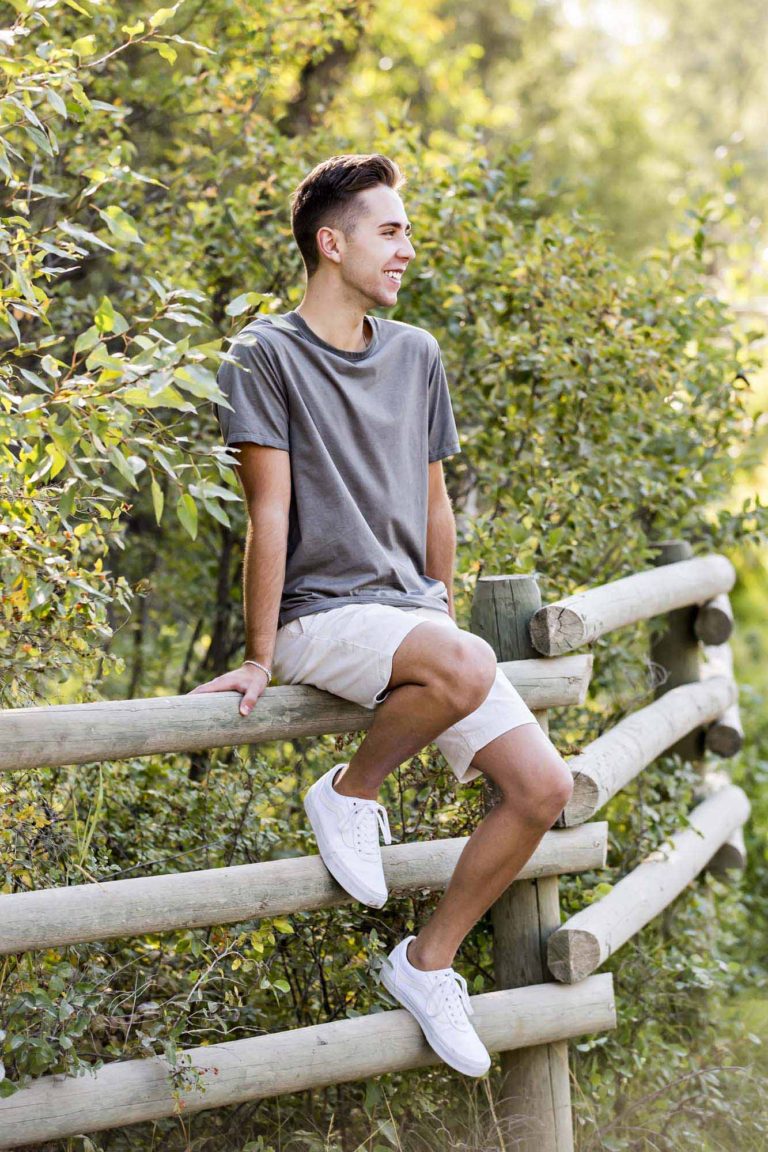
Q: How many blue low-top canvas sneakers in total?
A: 0